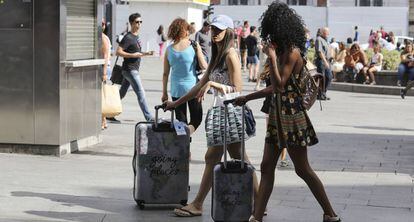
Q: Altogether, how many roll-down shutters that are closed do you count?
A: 1